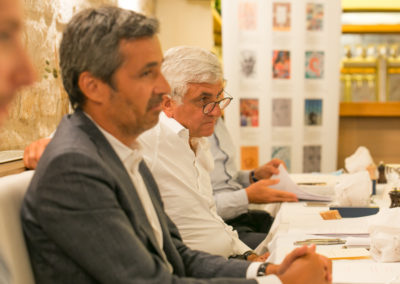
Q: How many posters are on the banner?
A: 12